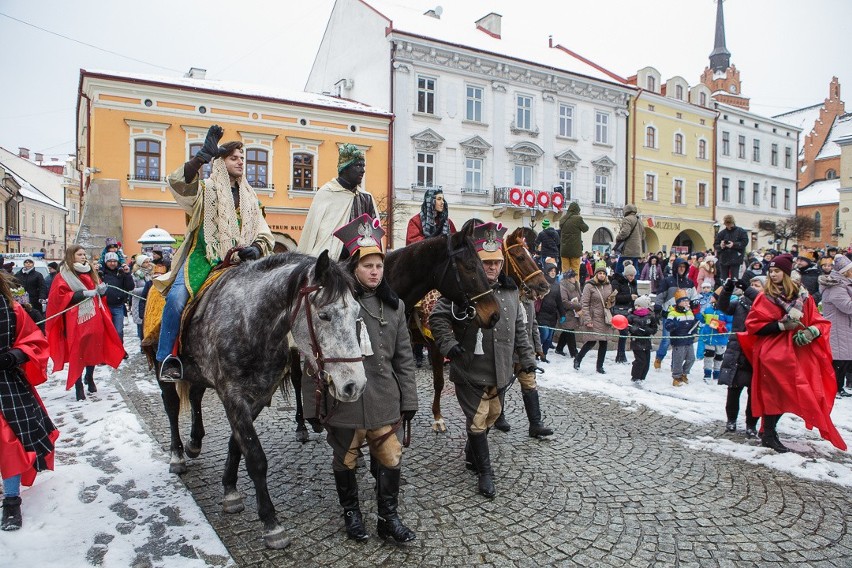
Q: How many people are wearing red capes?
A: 3